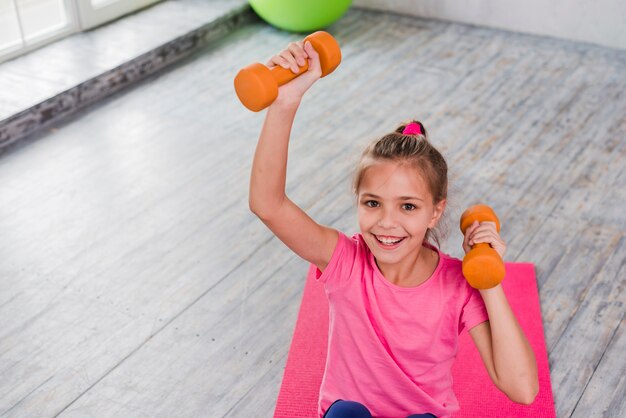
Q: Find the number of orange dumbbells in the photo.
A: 2